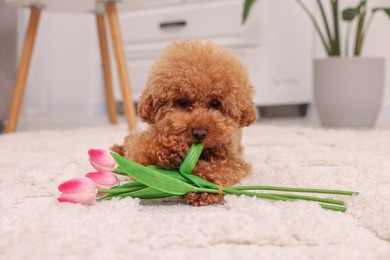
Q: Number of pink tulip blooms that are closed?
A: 3